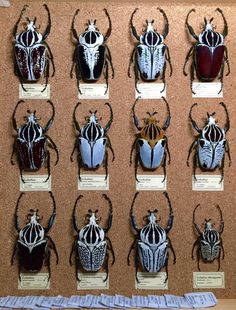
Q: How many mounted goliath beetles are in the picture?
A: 12